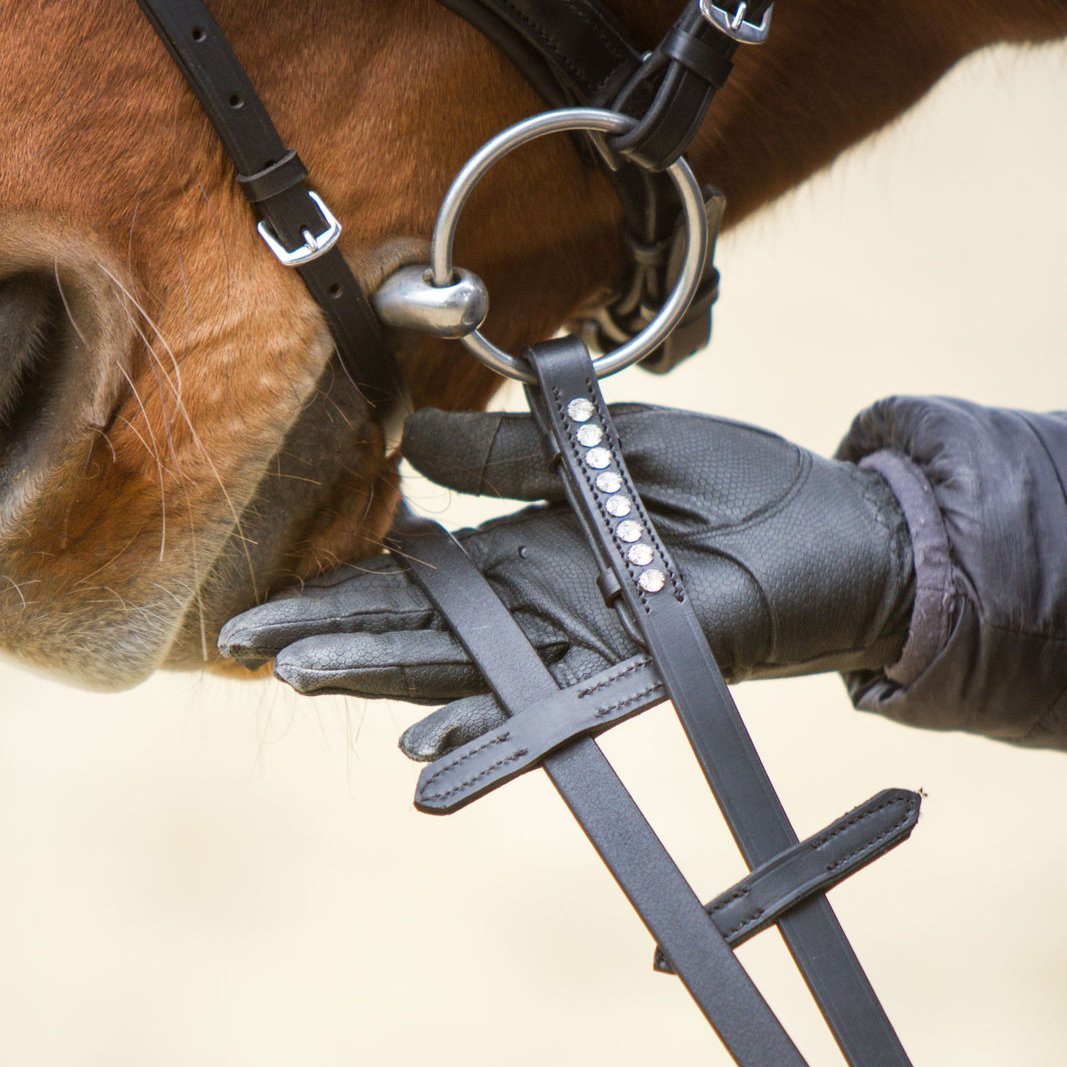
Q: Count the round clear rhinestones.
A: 8